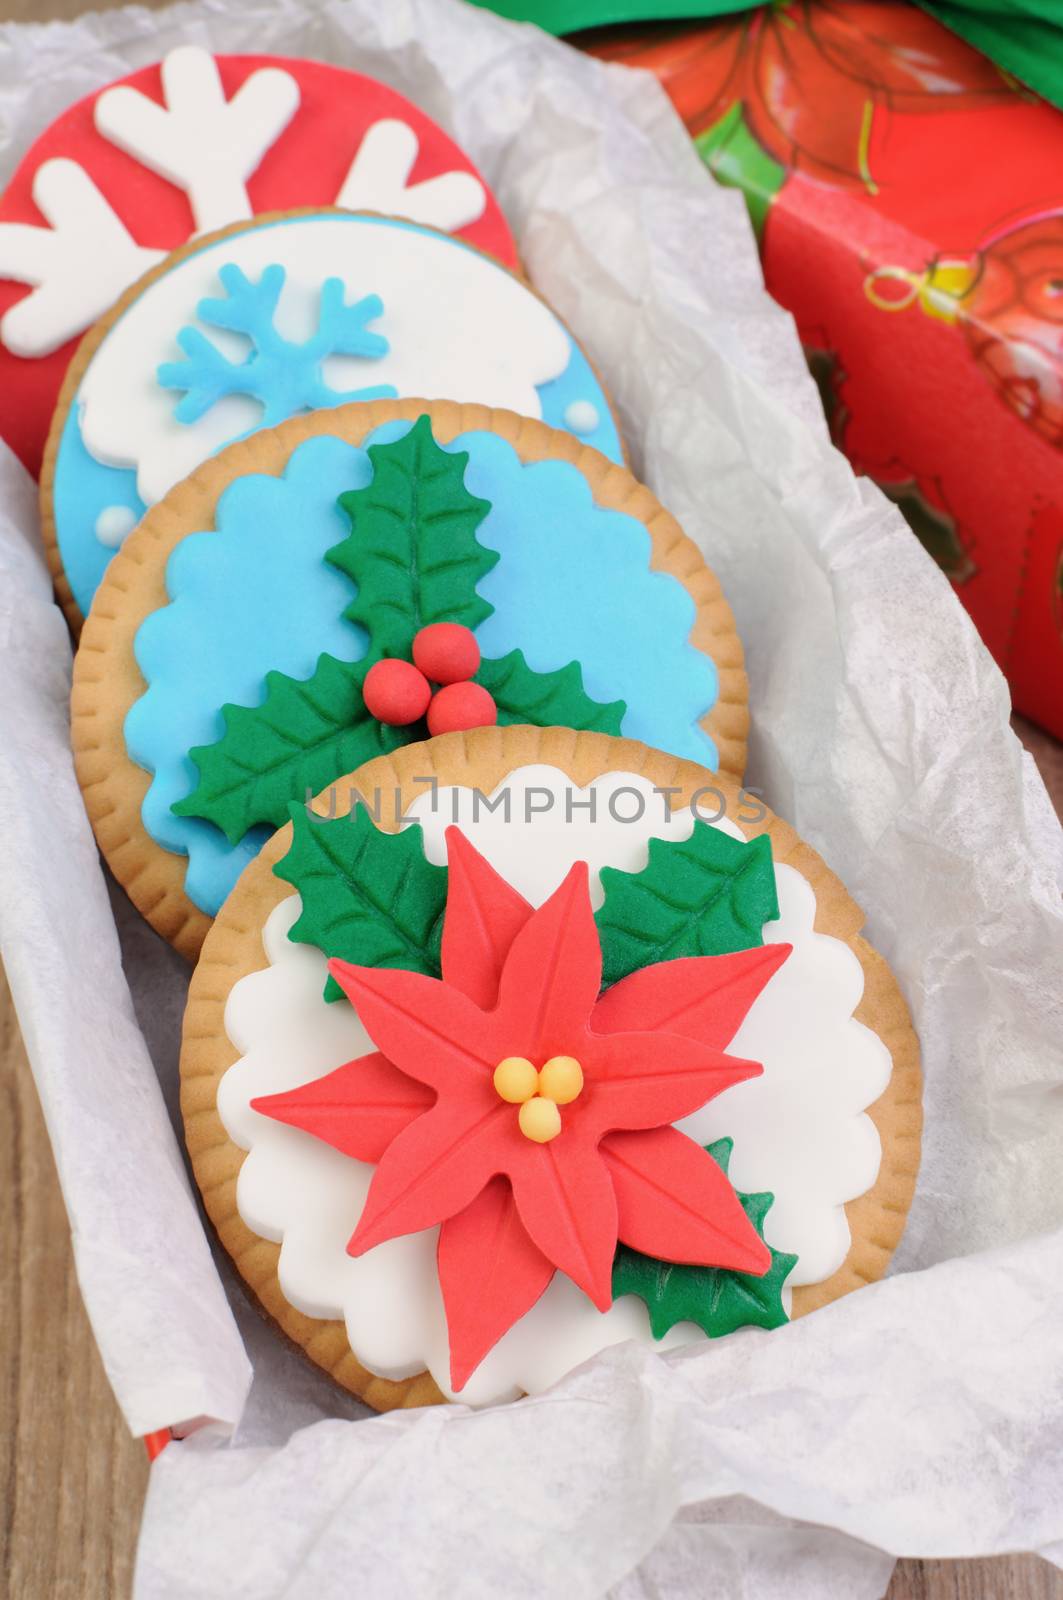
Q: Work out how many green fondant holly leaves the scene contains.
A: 6